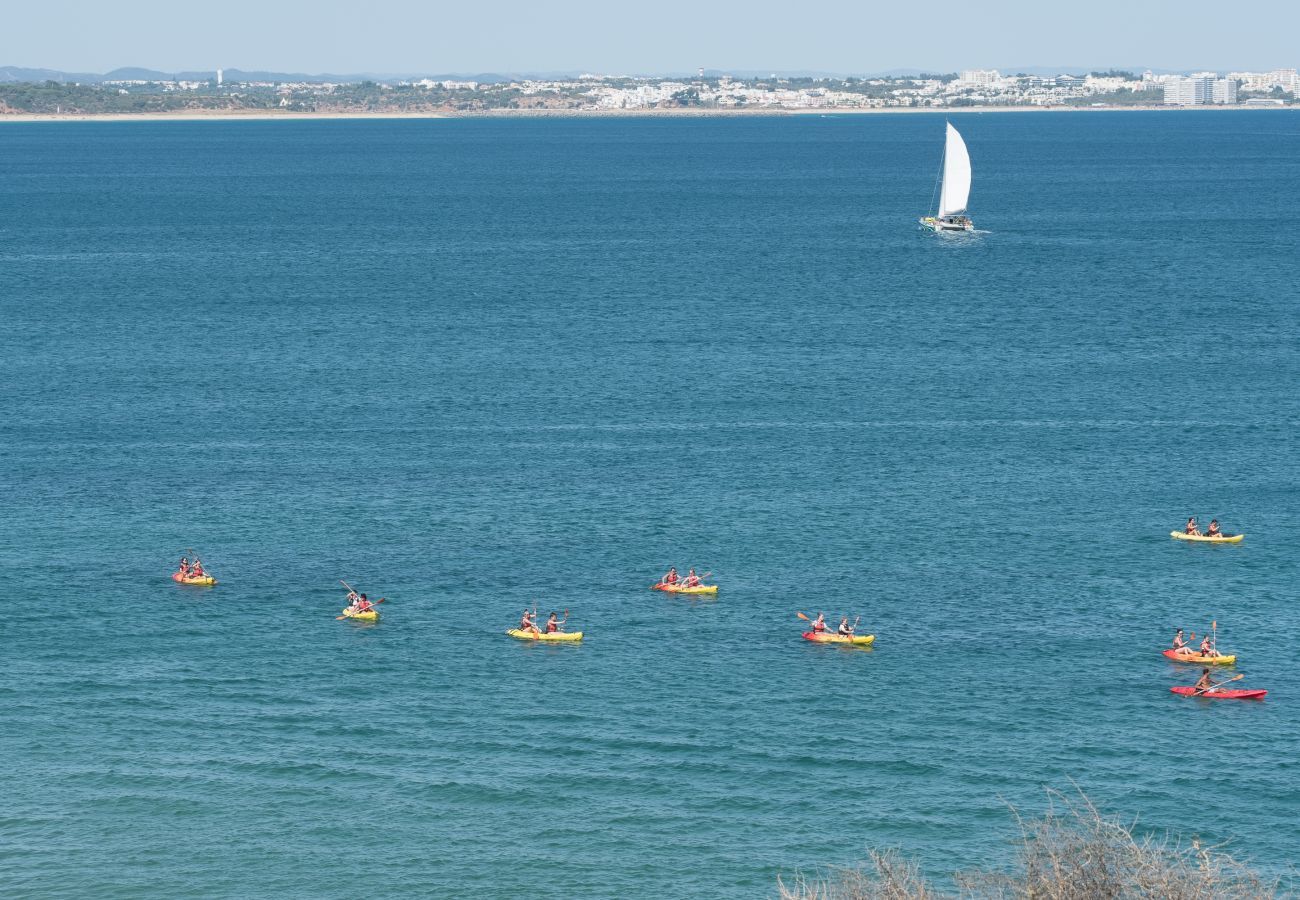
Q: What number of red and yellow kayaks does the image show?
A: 4